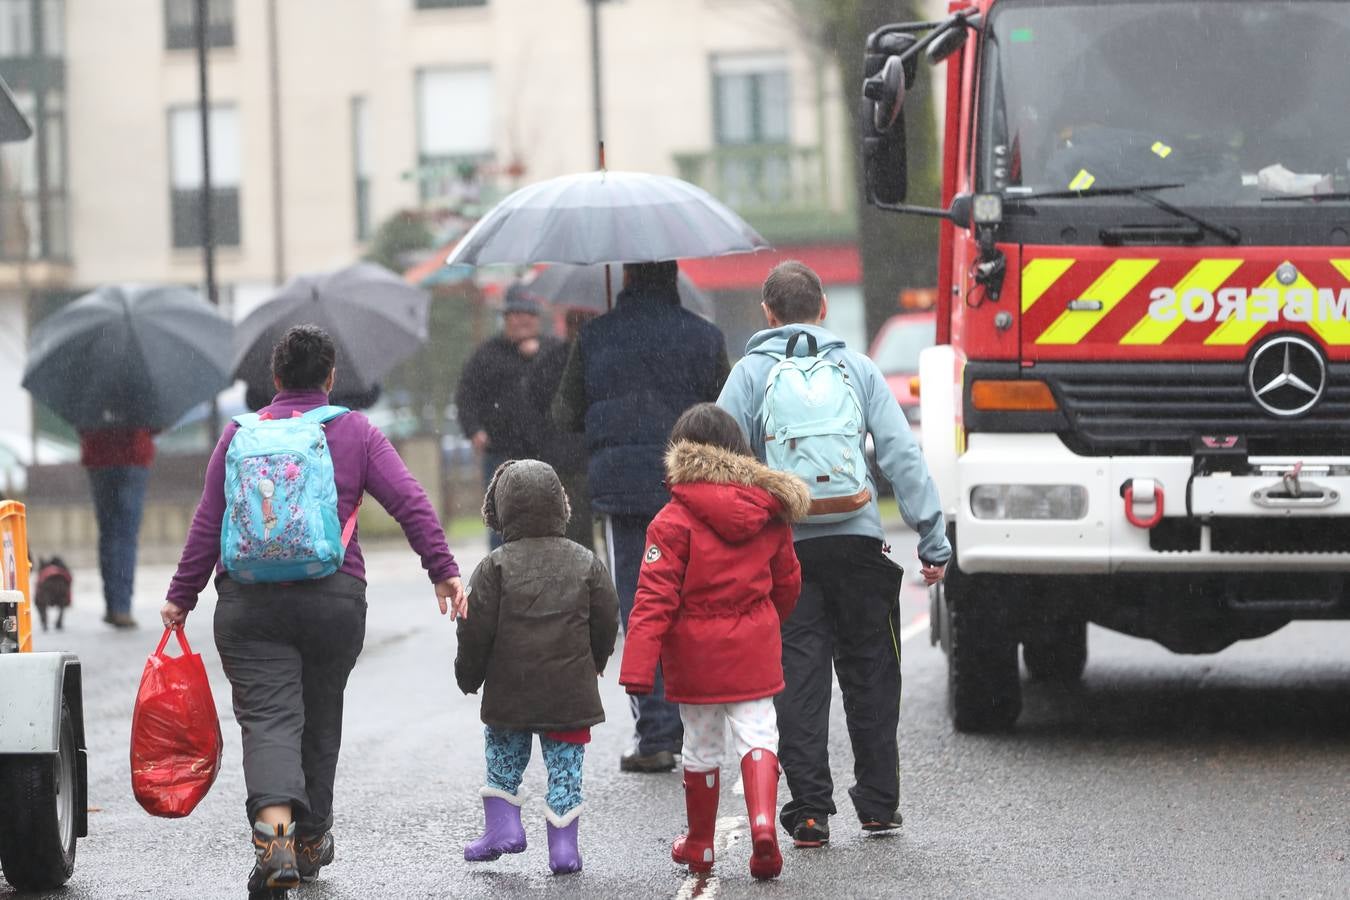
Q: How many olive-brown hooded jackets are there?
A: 1